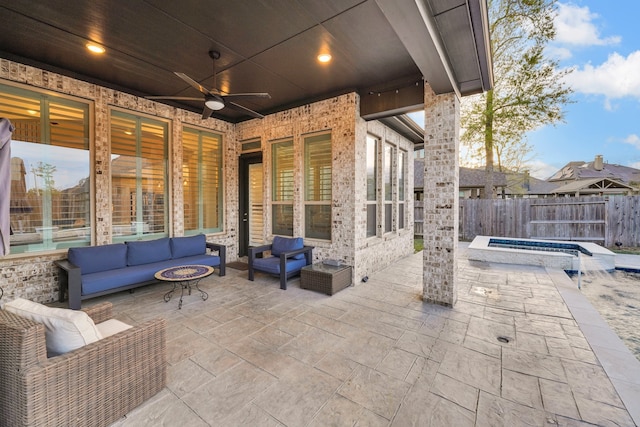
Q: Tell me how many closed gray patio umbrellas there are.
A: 1